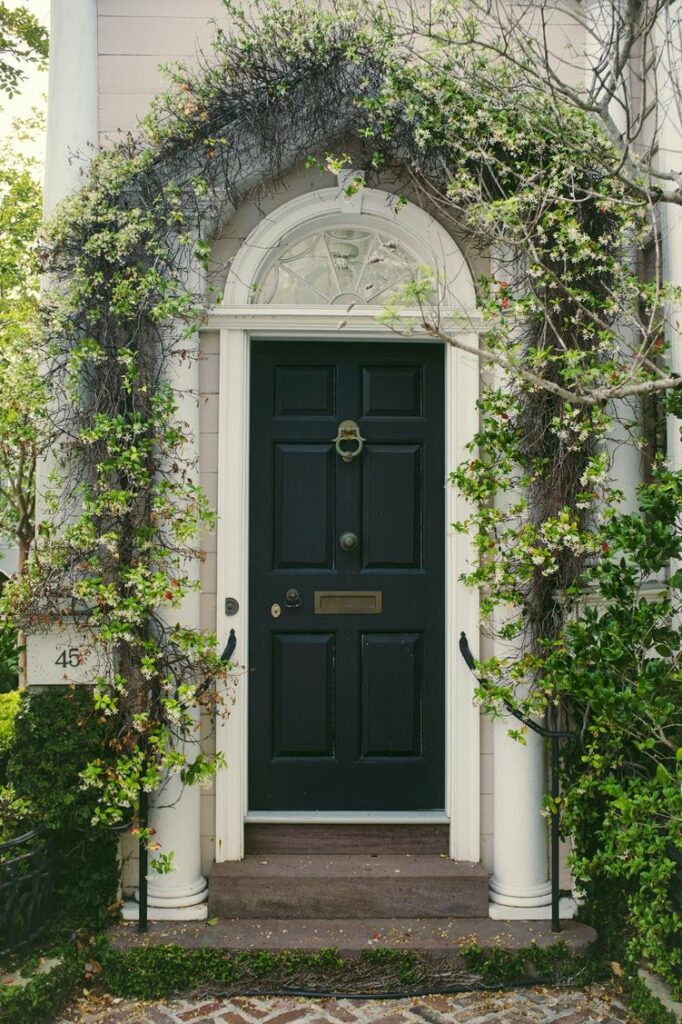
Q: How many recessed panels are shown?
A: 6